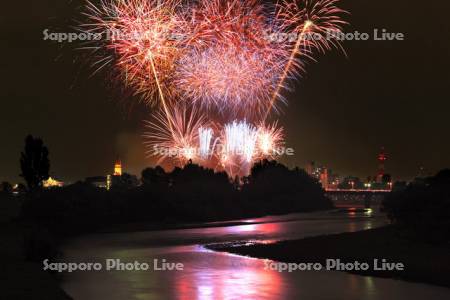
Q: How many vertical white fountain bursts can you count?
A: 2